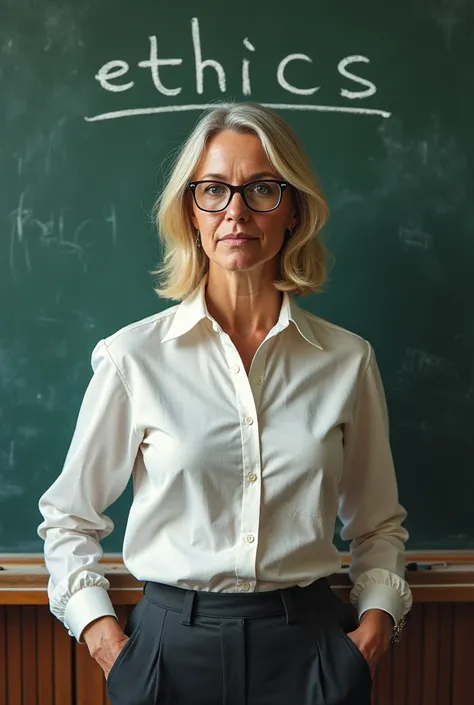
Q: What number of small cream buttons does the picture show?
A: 6